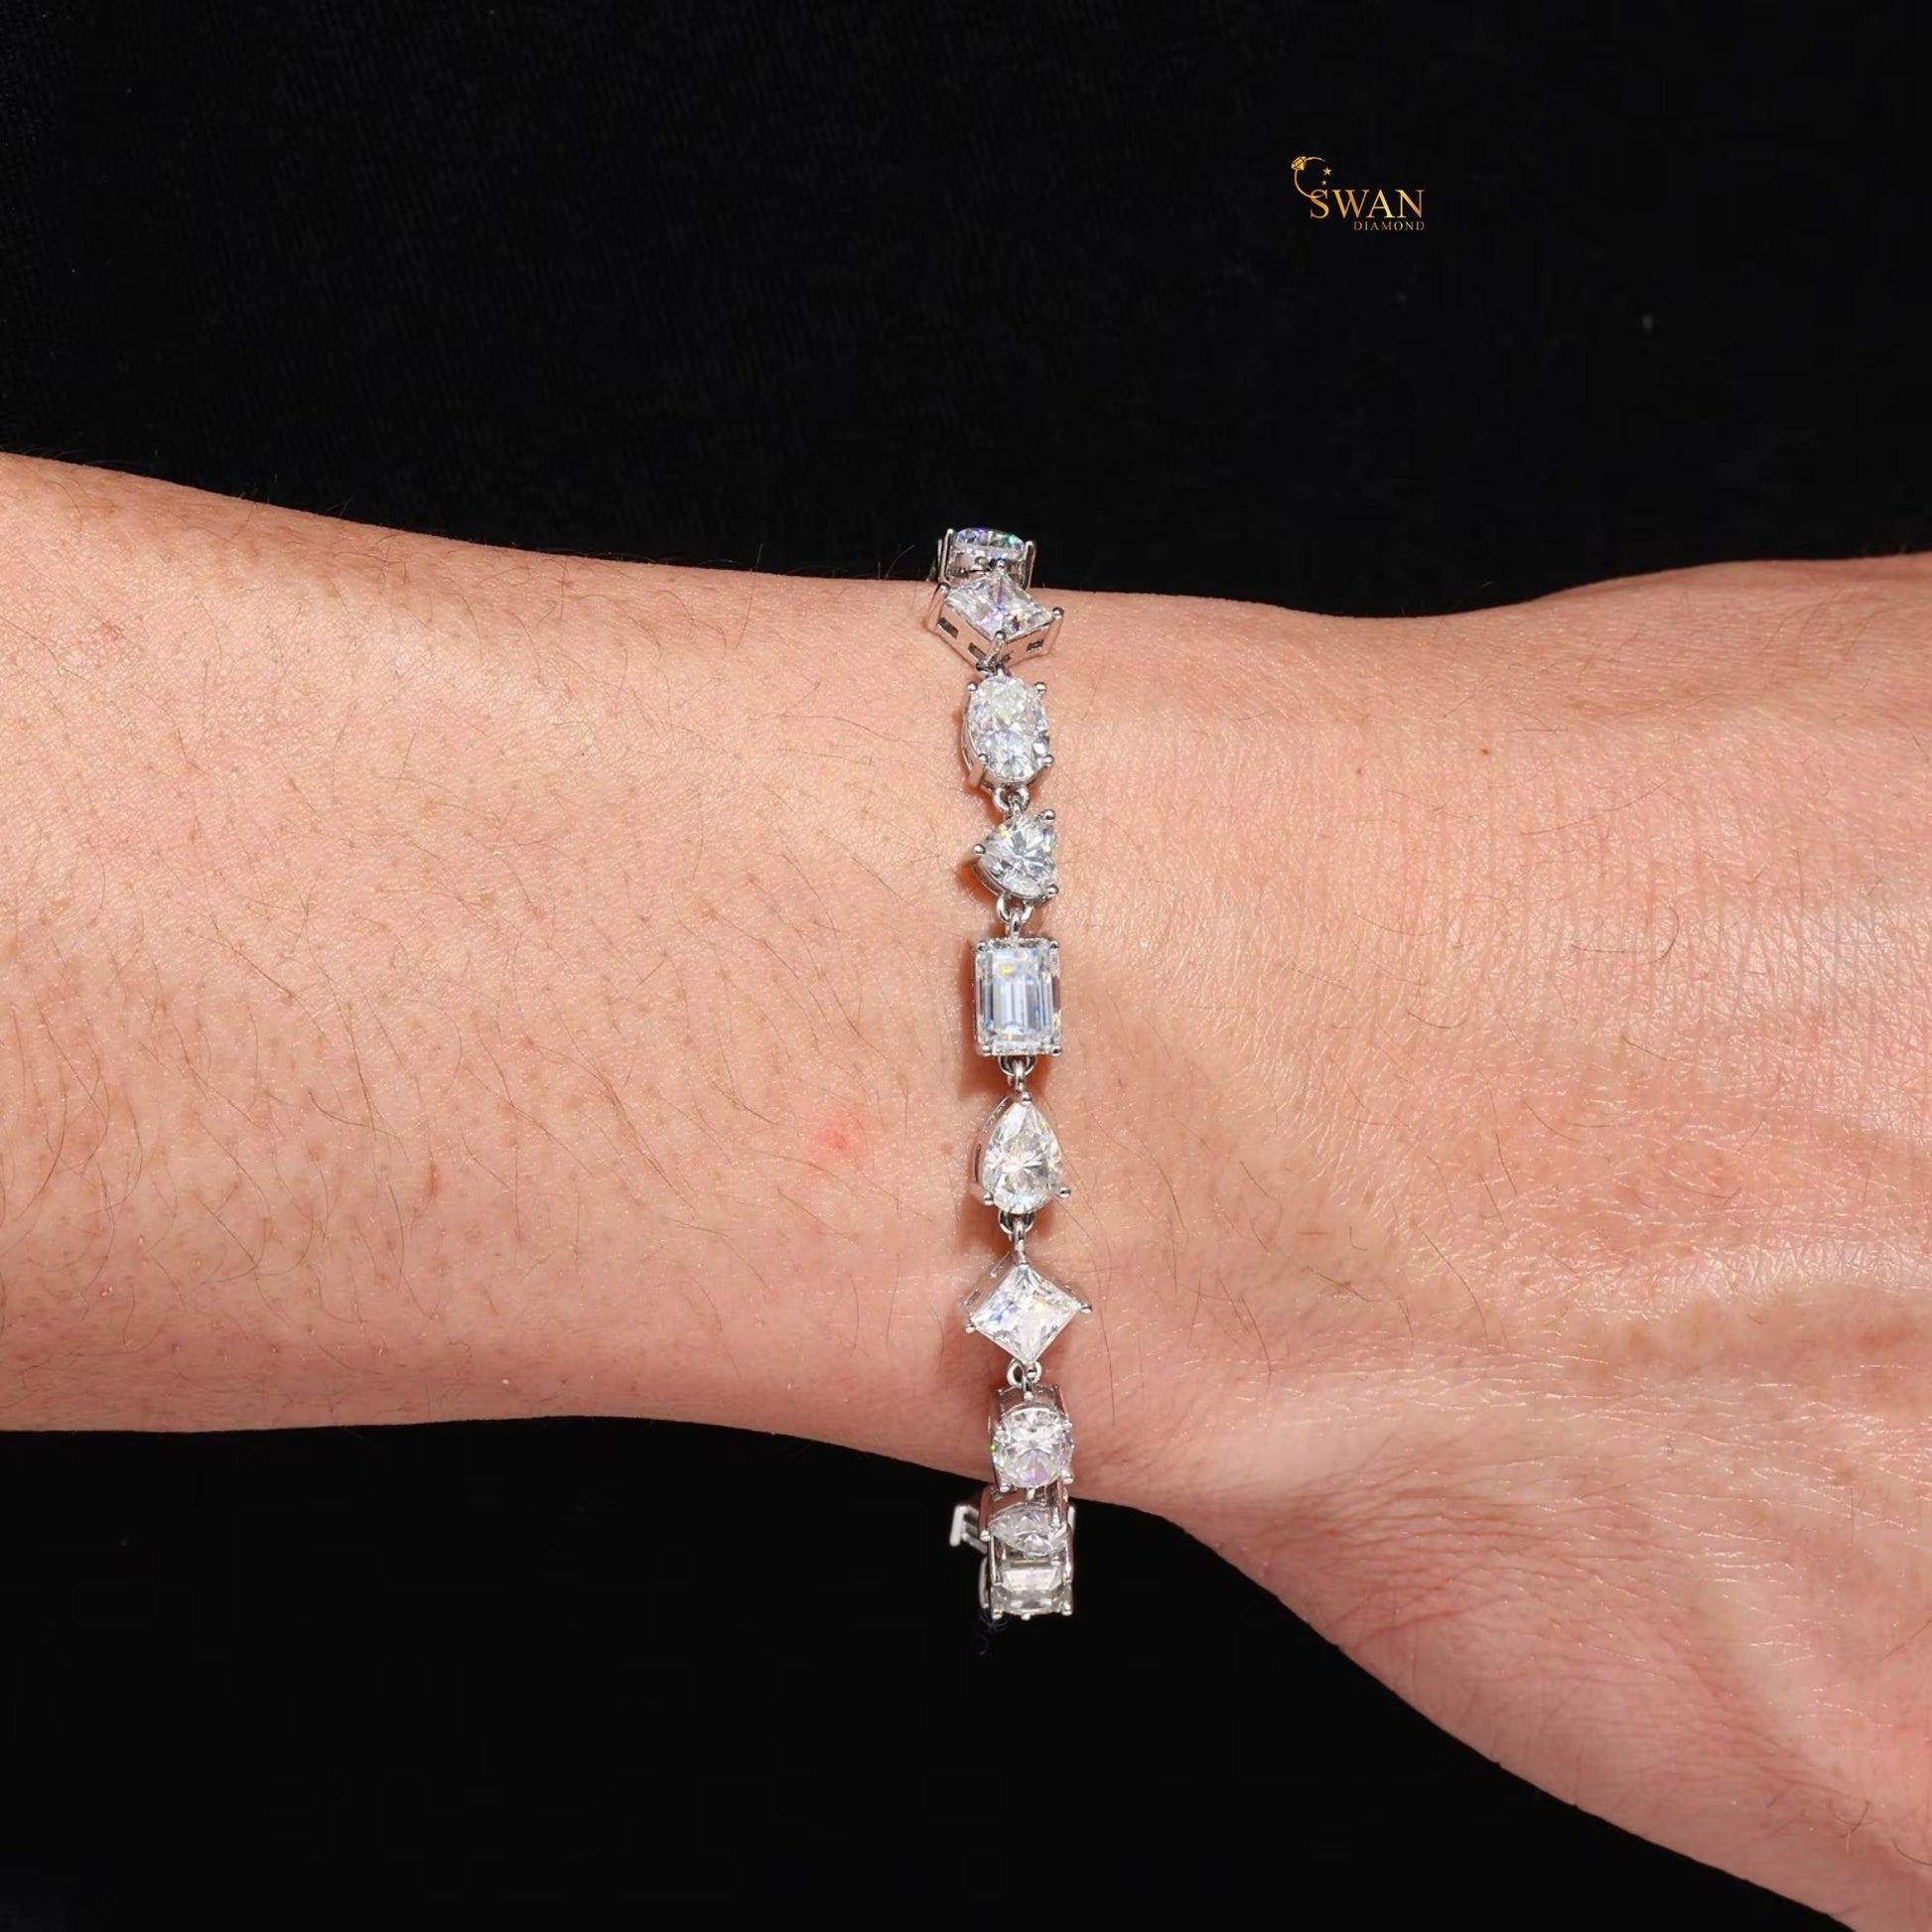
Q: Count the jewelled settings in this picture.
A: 10